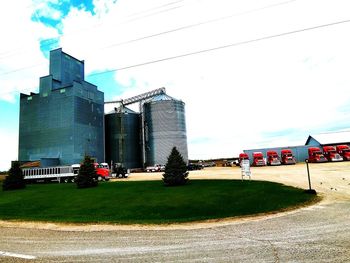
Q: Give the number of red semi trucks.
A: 8